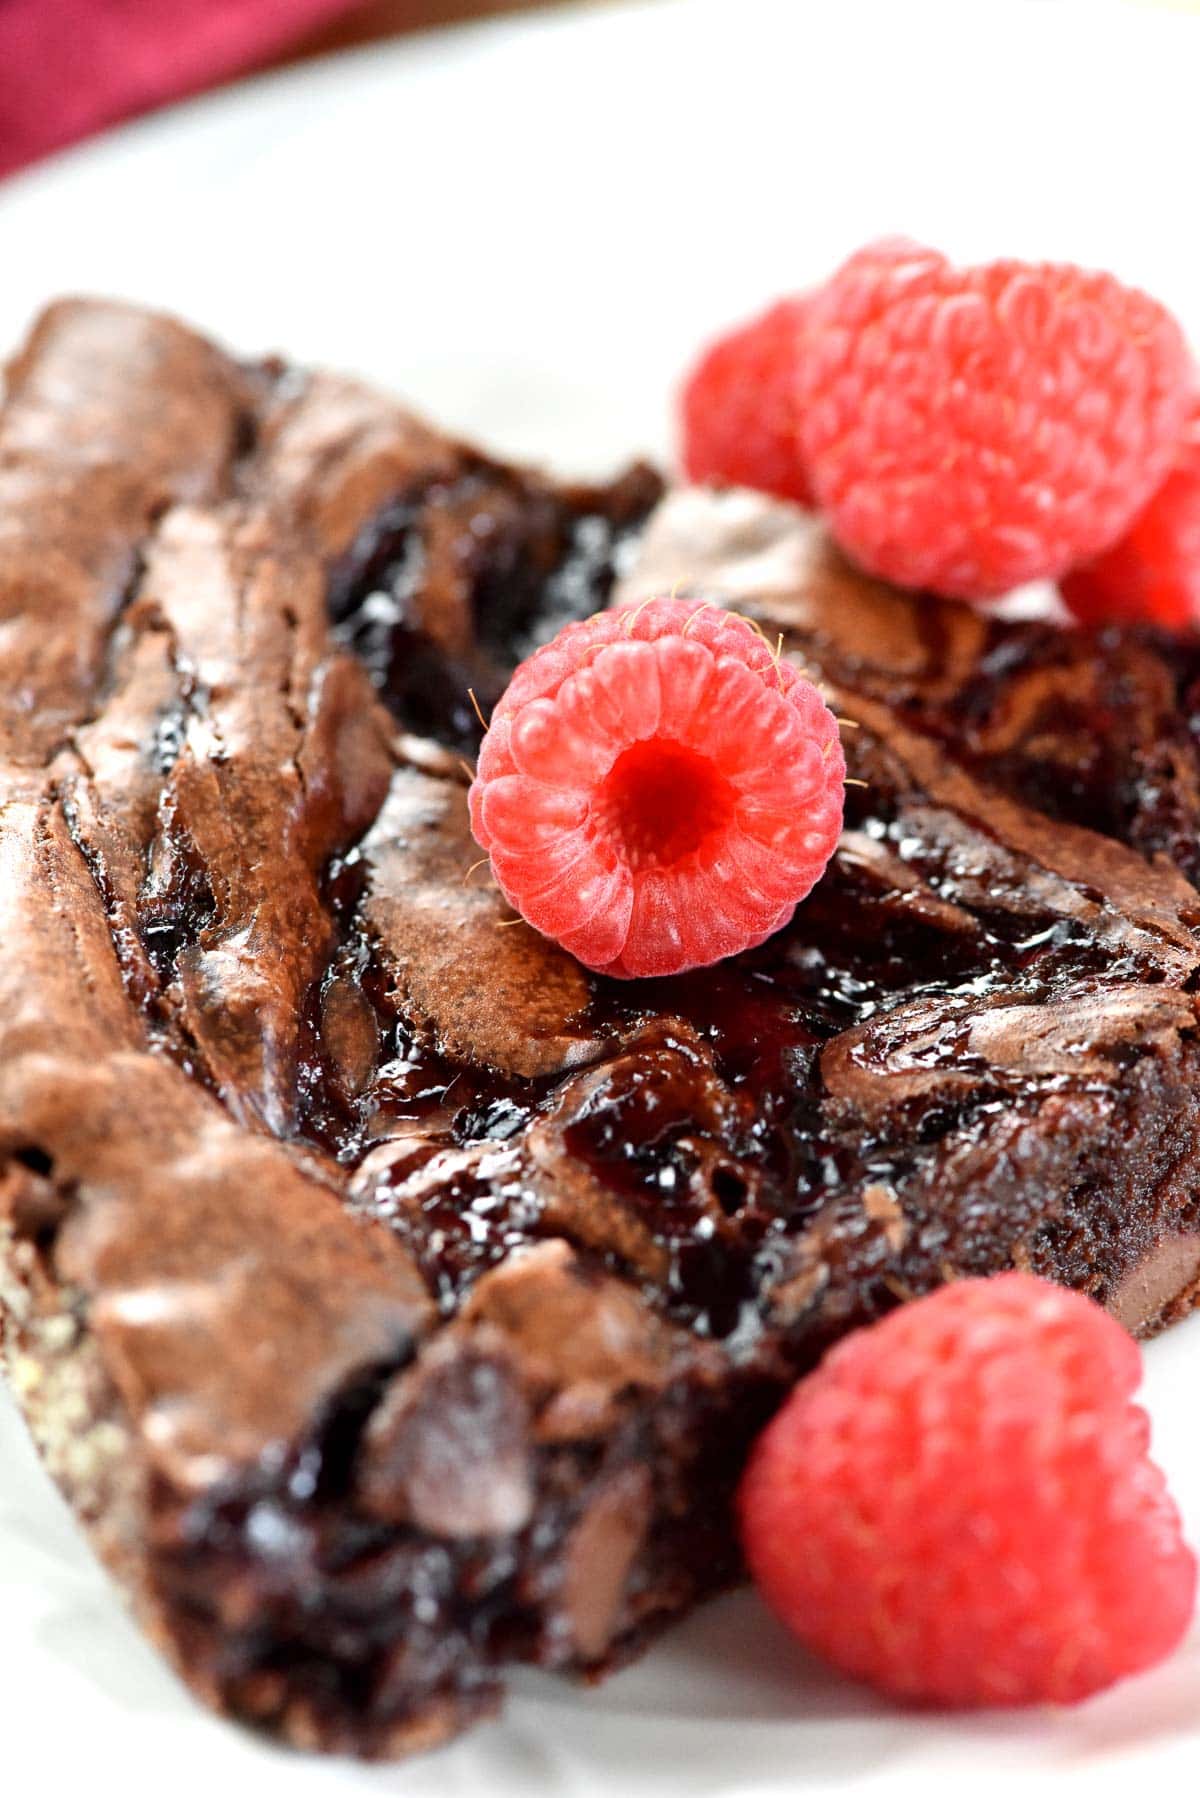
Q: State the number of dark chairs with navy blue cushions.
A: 0